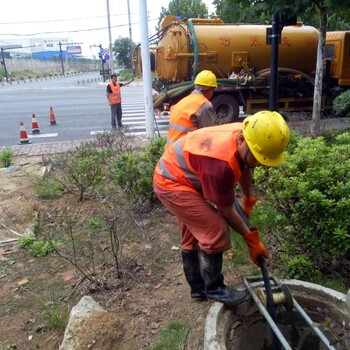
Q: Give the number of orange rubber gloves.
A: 2